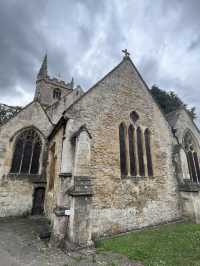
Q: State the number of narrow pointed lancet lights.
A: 4